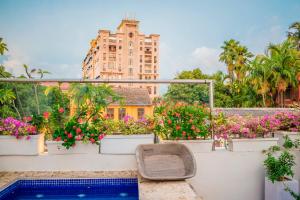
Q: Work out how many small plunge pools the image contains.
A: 1